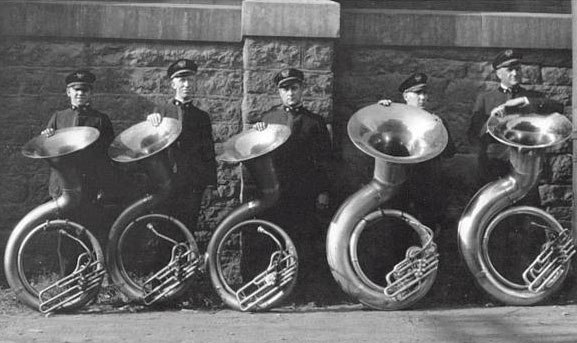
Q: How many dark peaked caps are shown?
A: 5